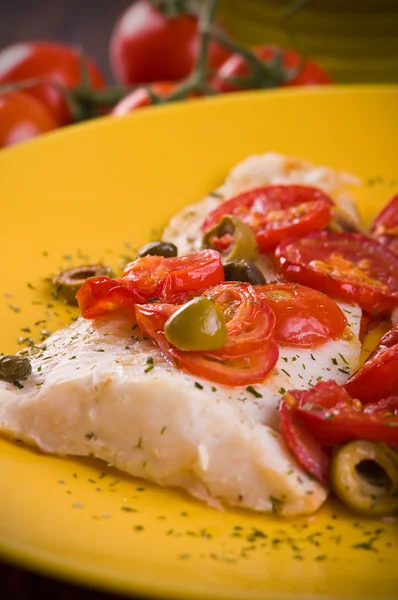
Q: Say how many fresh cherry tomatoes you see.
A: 5